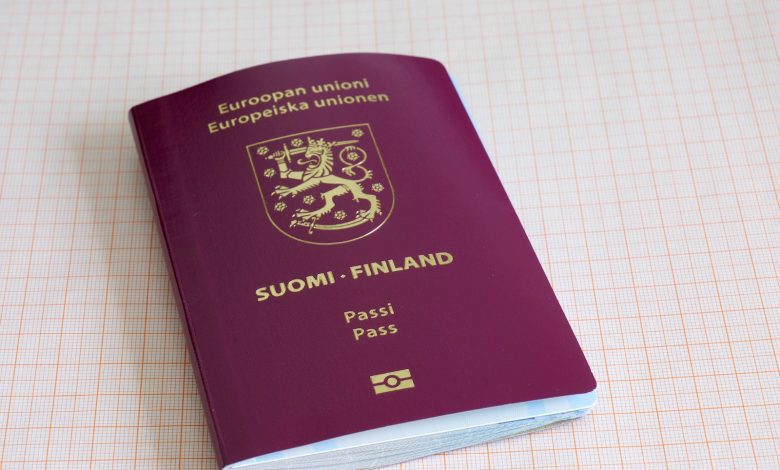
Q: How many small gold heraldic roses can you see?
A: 9